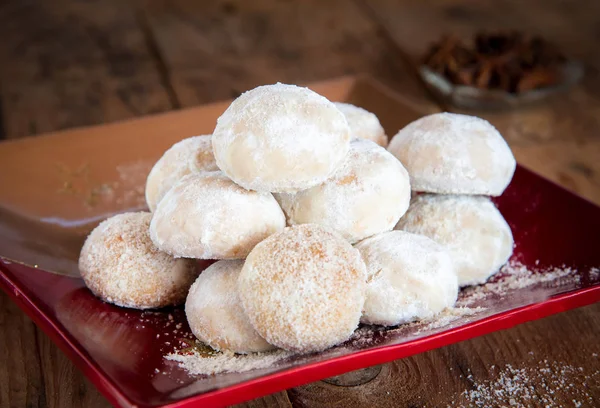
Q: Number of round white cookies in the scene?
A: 11